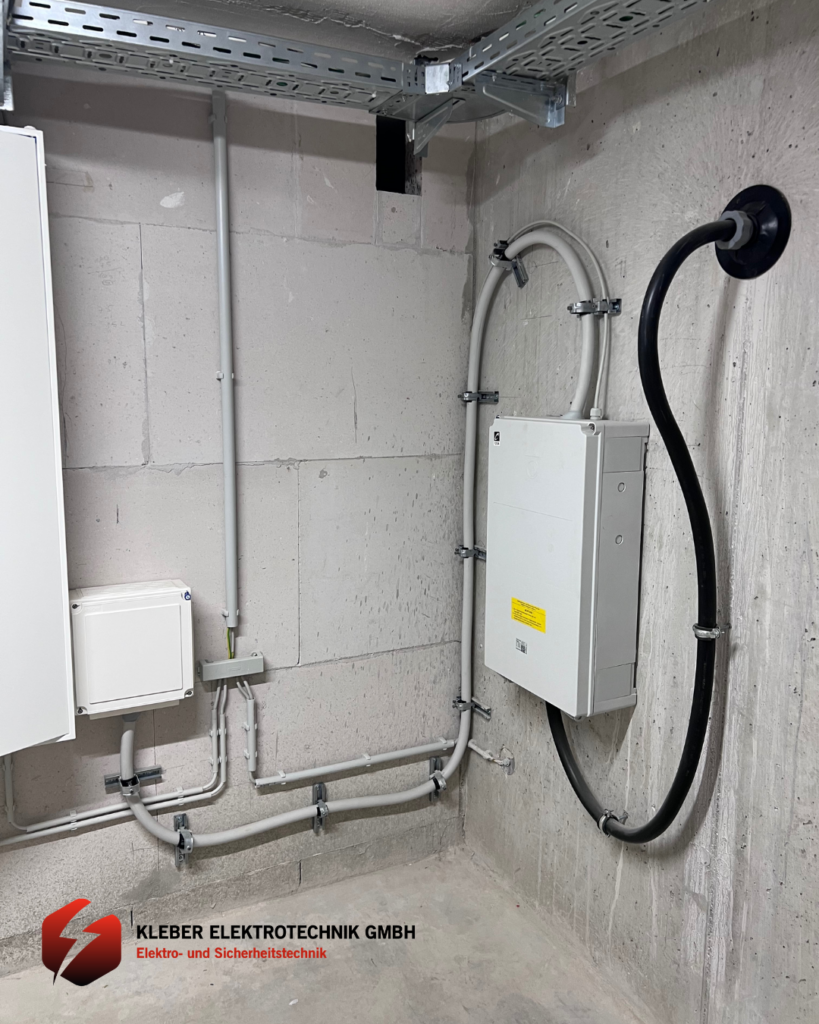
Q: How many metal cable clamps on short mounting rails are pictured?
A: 9